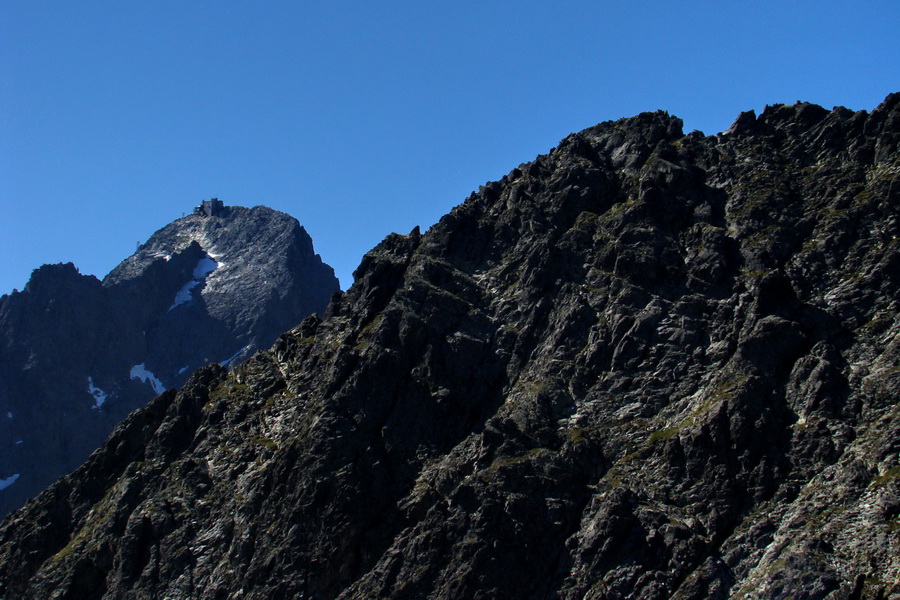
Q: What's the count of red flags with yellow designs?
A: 0